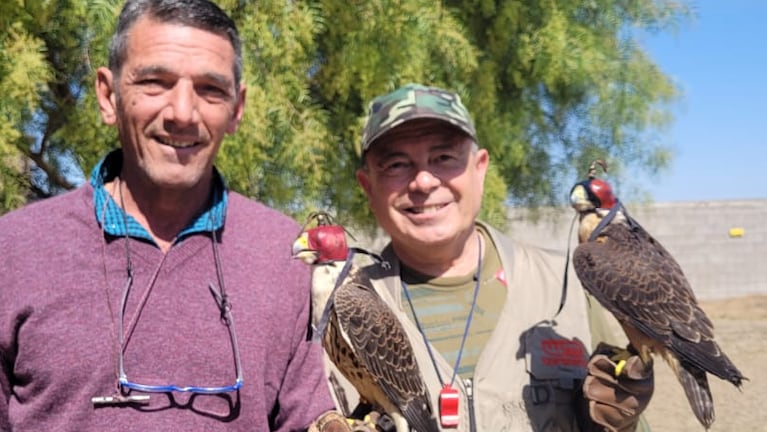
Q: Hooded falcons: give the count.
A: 2